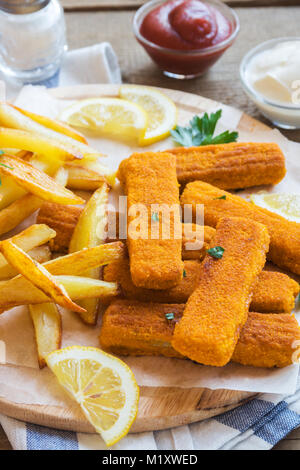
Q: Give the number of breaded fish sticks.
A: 7